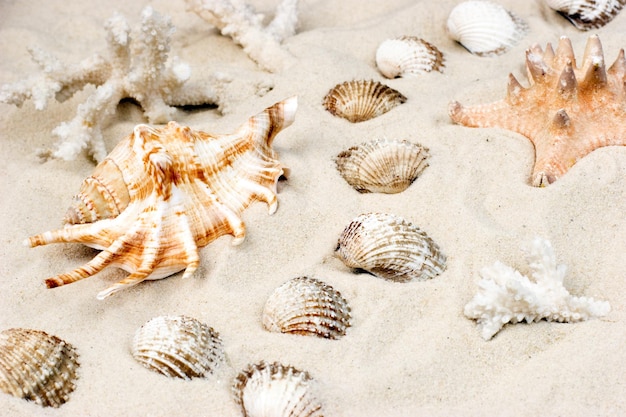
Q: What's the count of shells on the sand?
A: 11